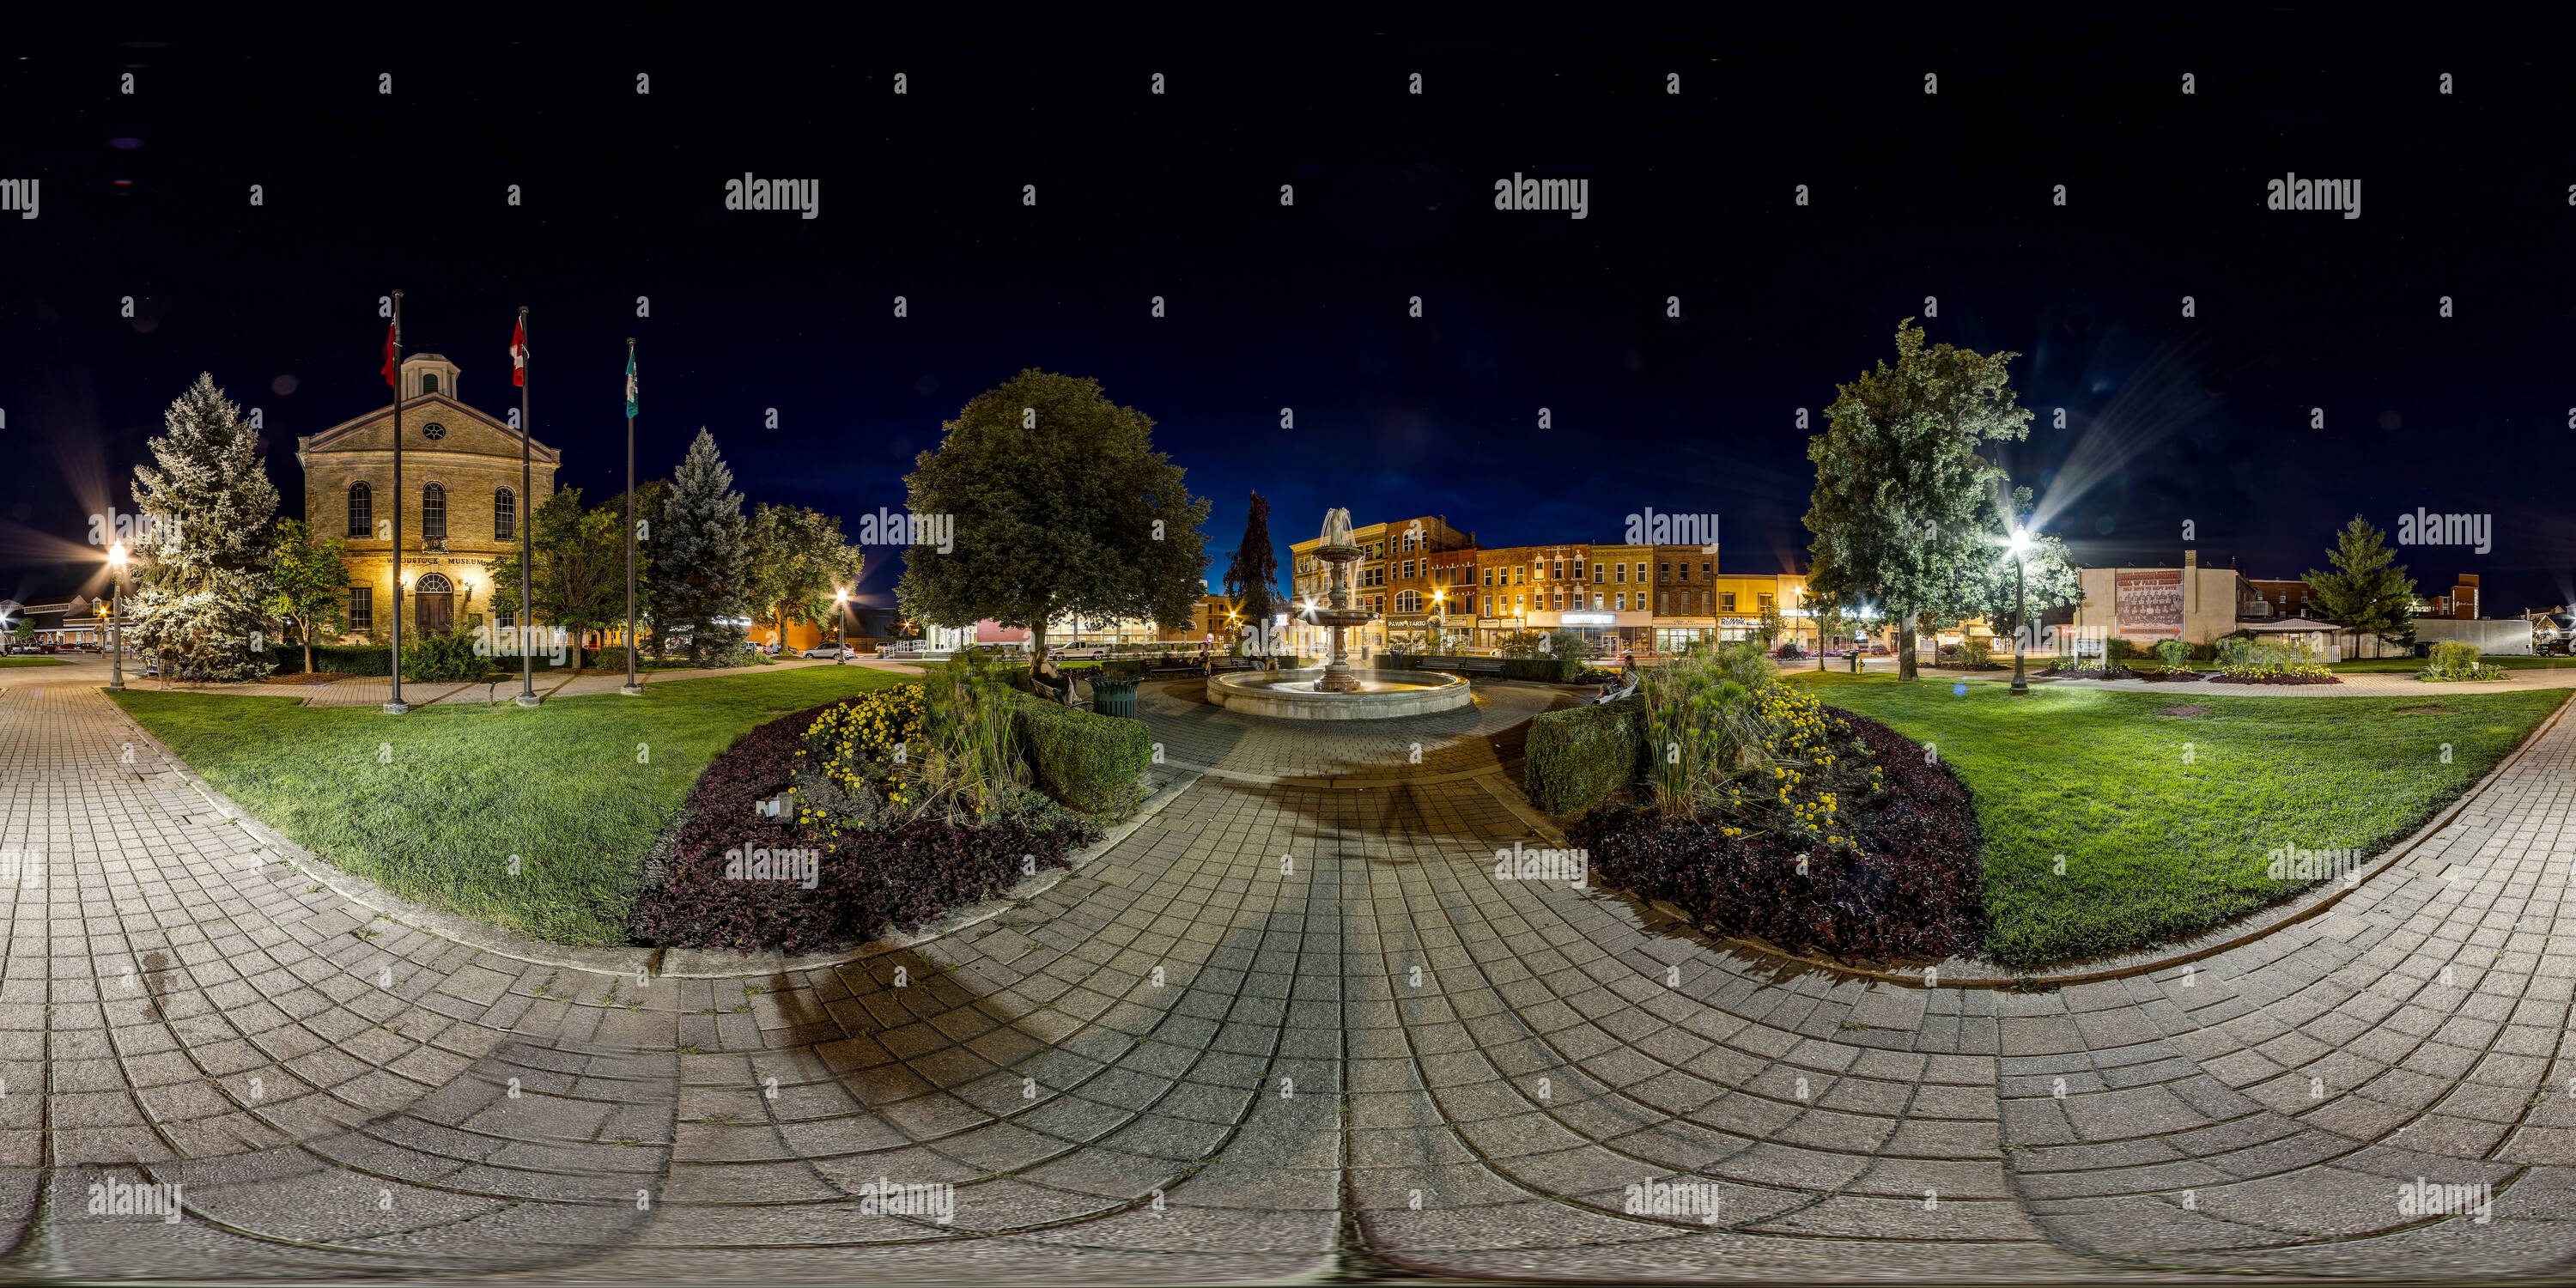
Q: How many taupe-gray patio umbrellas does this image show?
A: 0